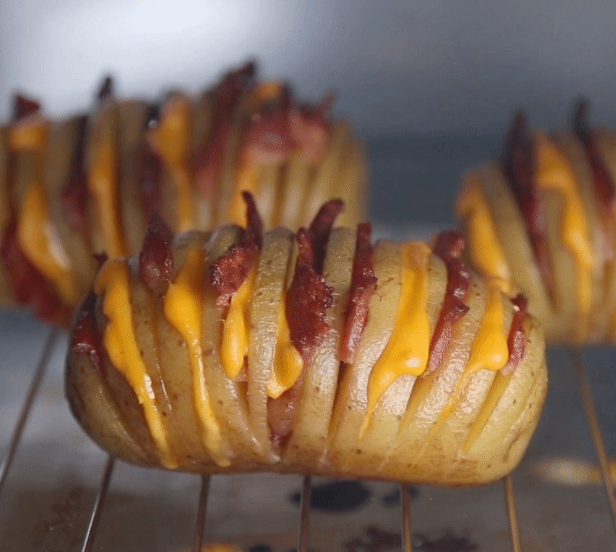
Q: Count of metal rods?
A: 7